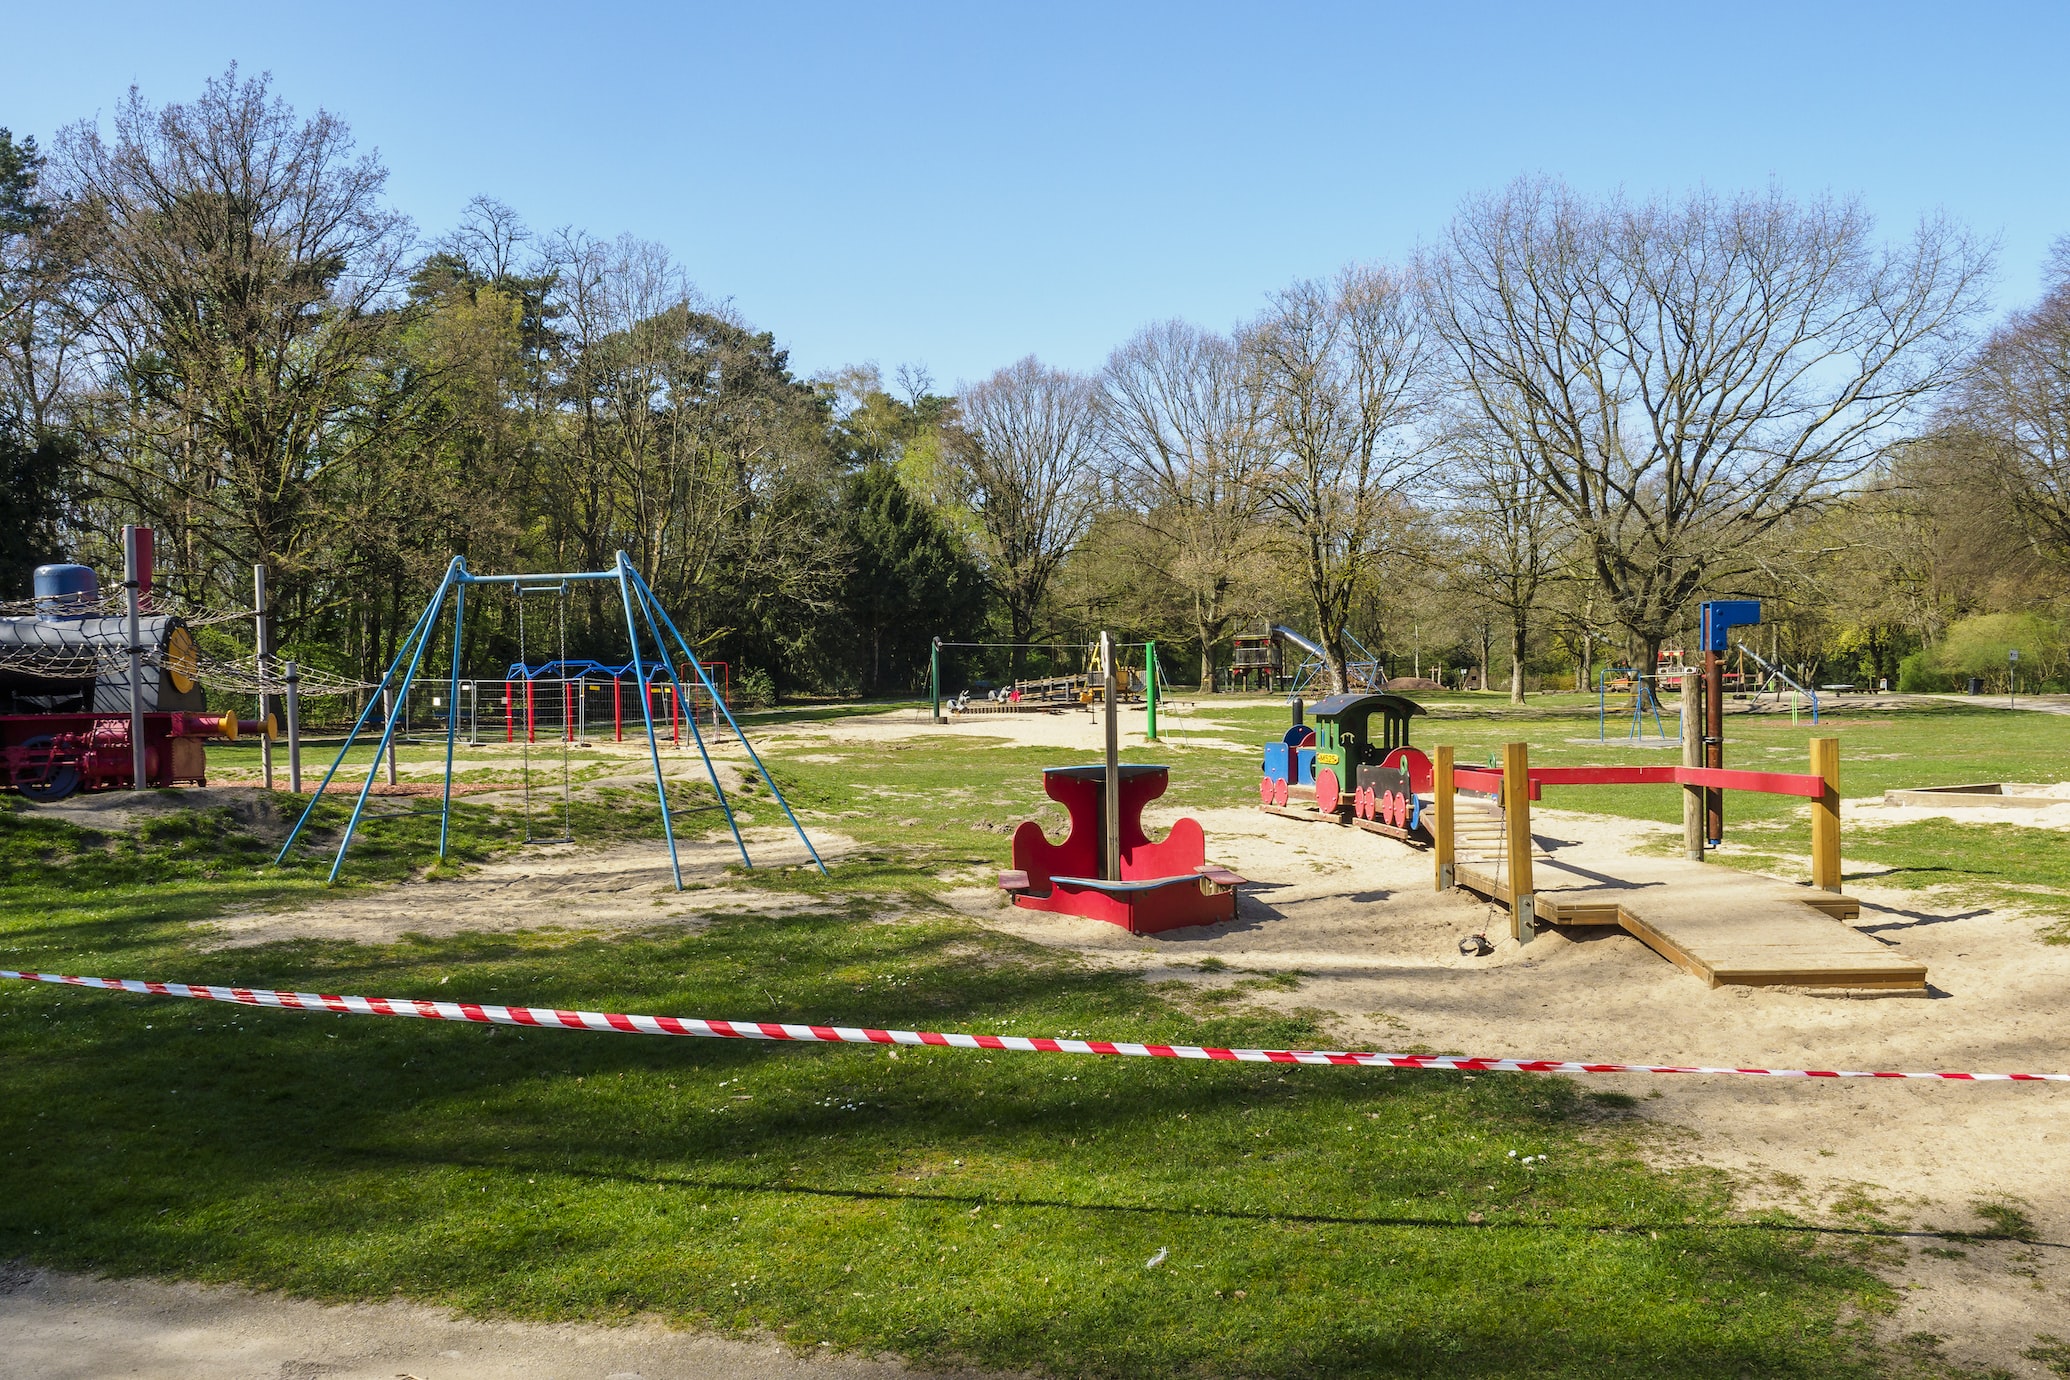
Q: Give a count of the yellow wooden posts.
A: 3